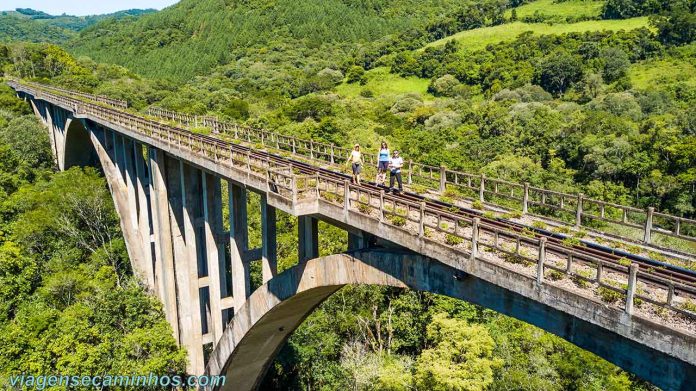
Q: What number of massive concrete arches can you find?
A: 2